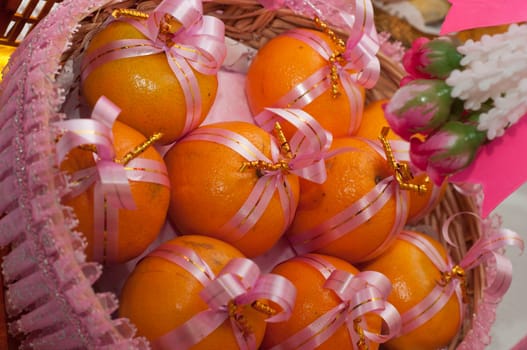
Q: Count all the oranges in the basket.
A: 9